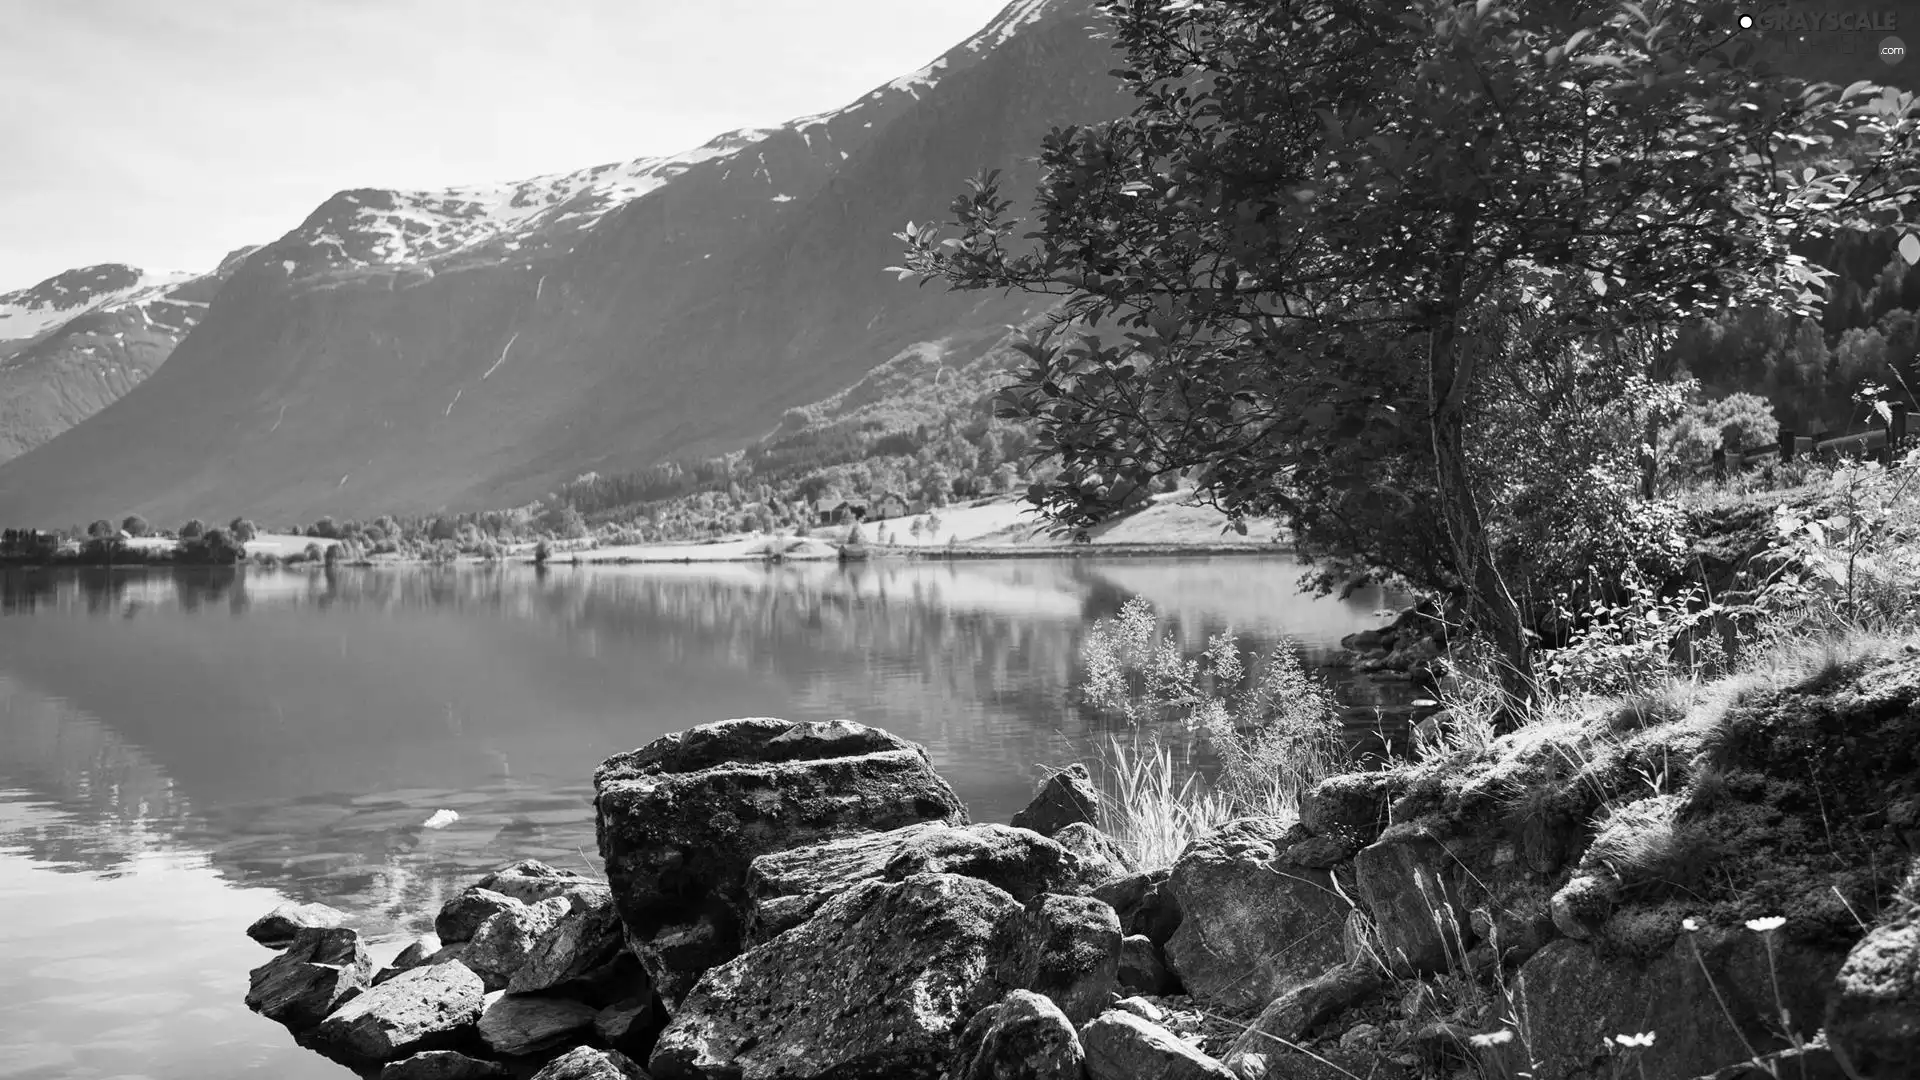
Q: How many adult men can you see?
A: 0